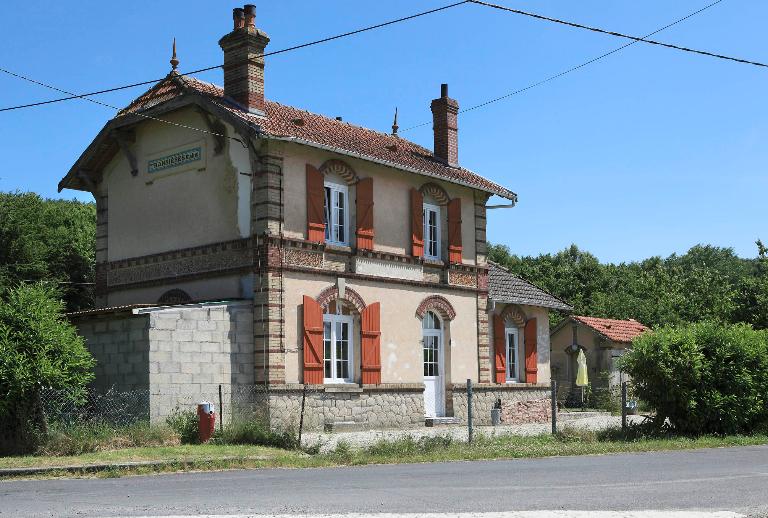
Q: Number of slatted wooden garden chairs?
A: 0